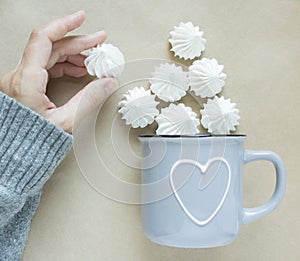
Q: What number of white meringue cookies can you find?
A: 7